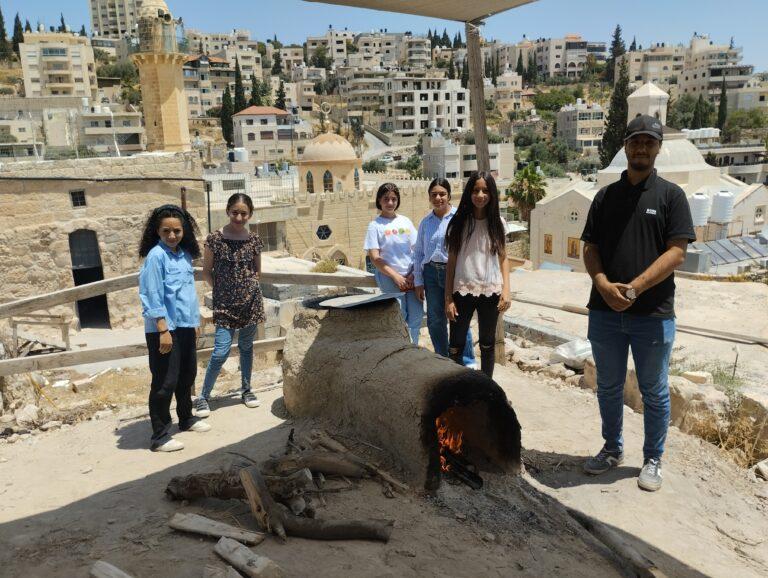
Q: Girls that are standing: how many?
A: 5